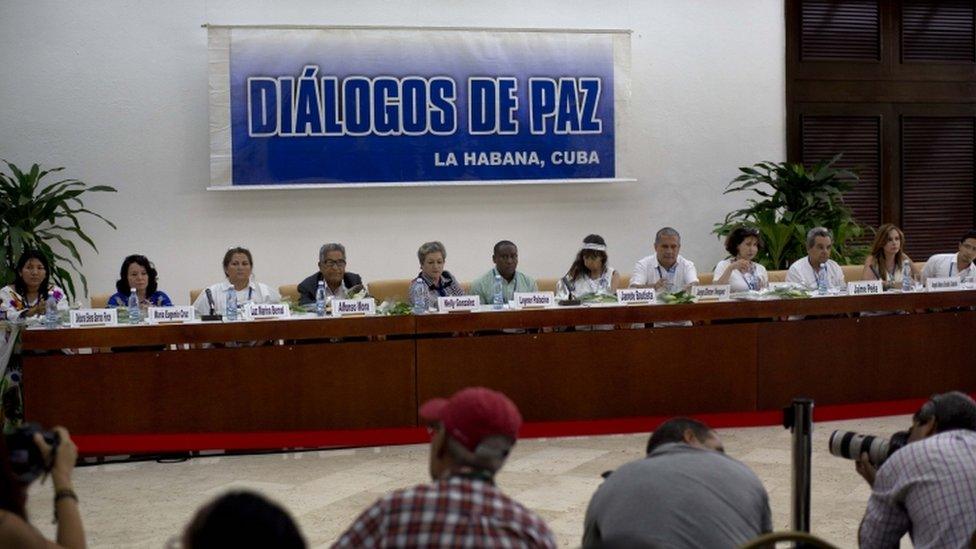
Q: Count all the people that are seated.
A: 12